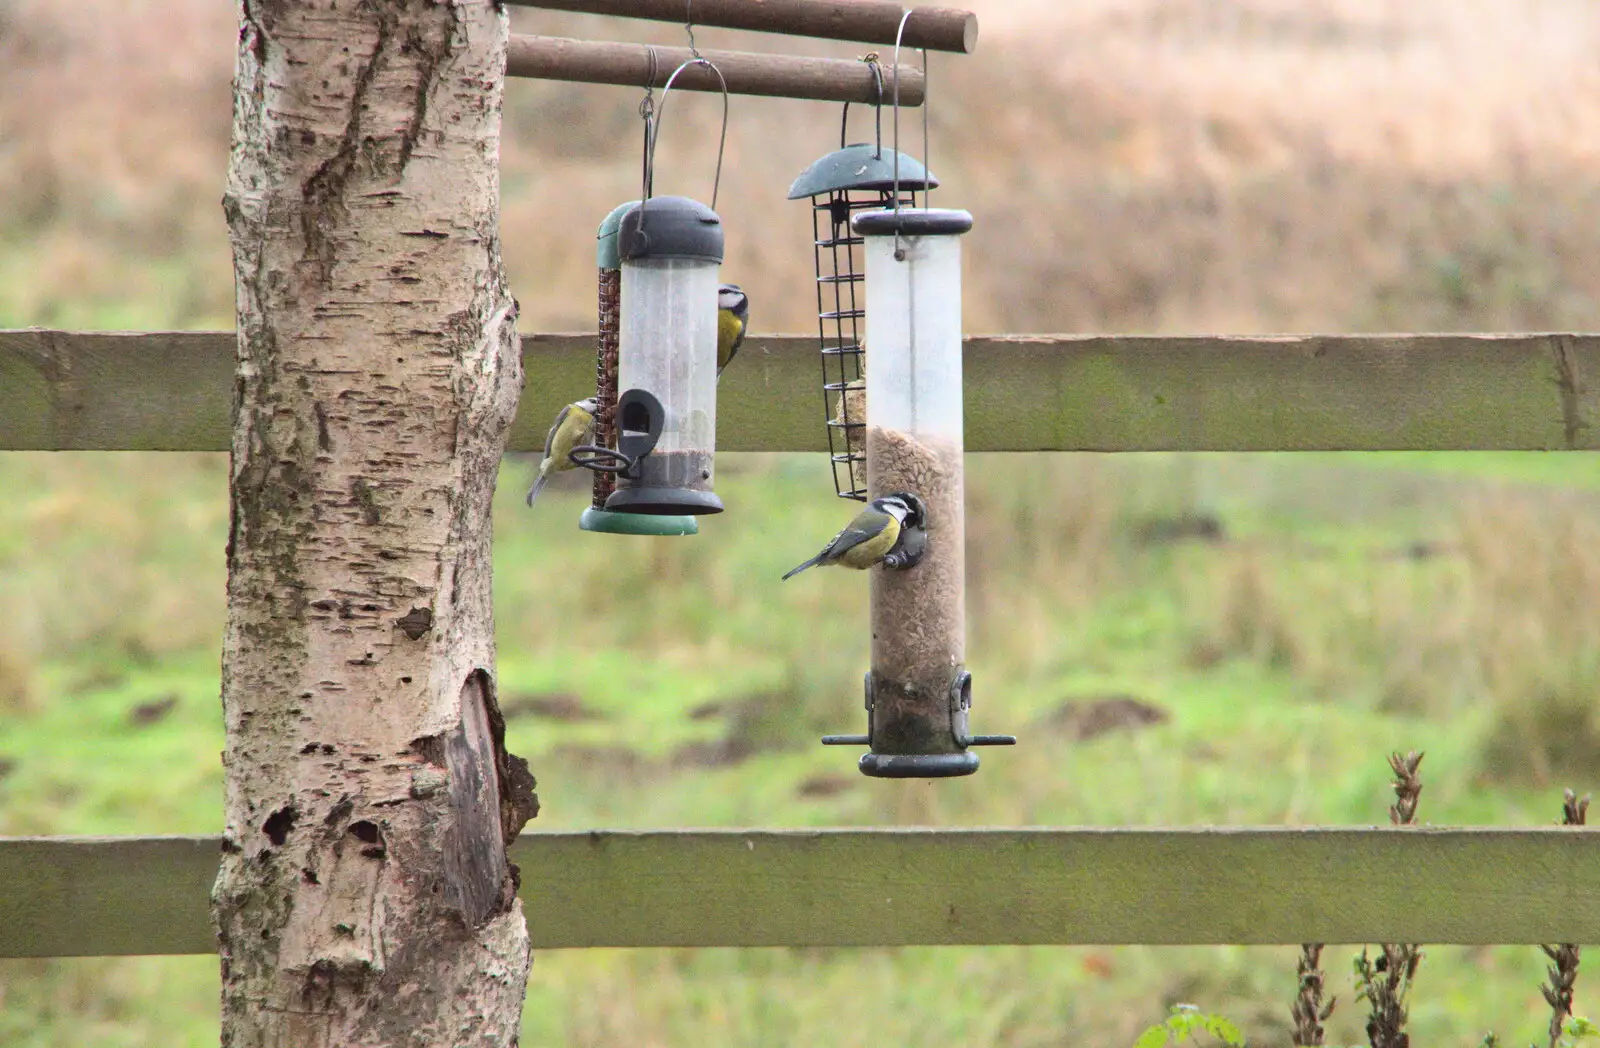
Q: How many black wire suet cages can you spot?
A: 1